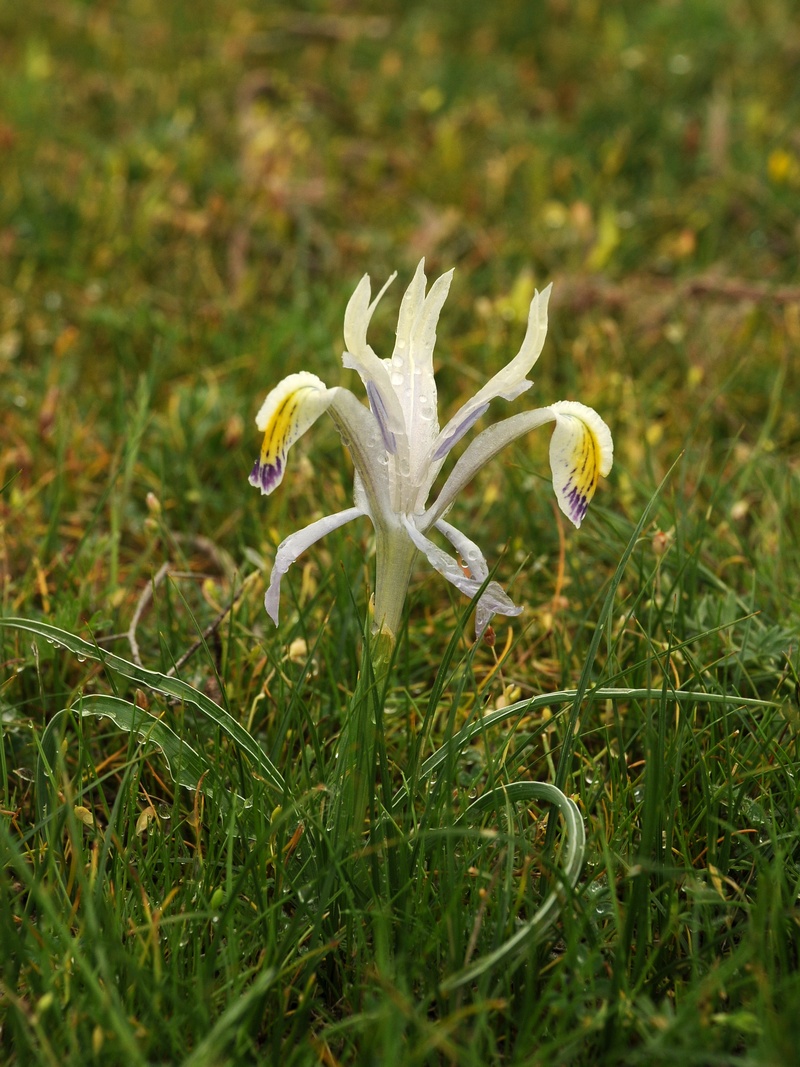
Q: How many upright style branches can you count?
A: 3